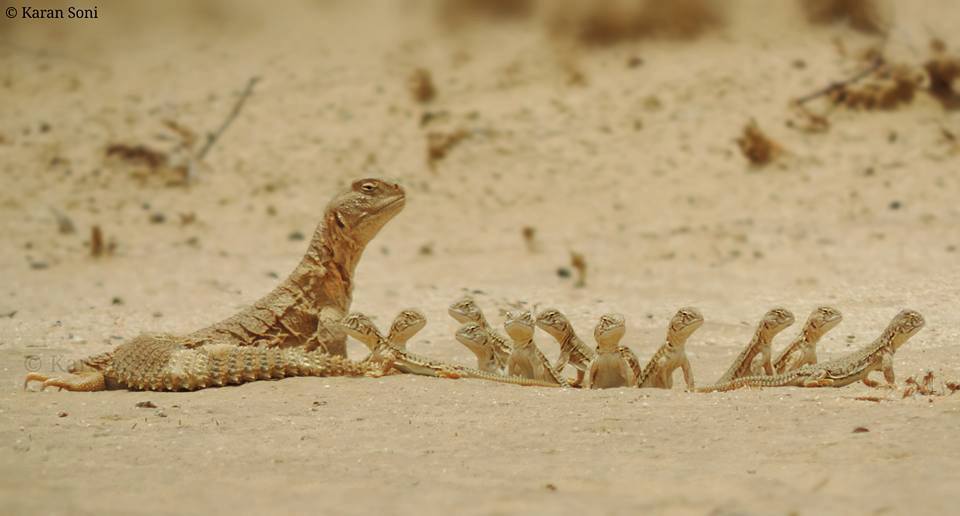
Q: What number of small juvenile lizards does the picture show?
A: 11